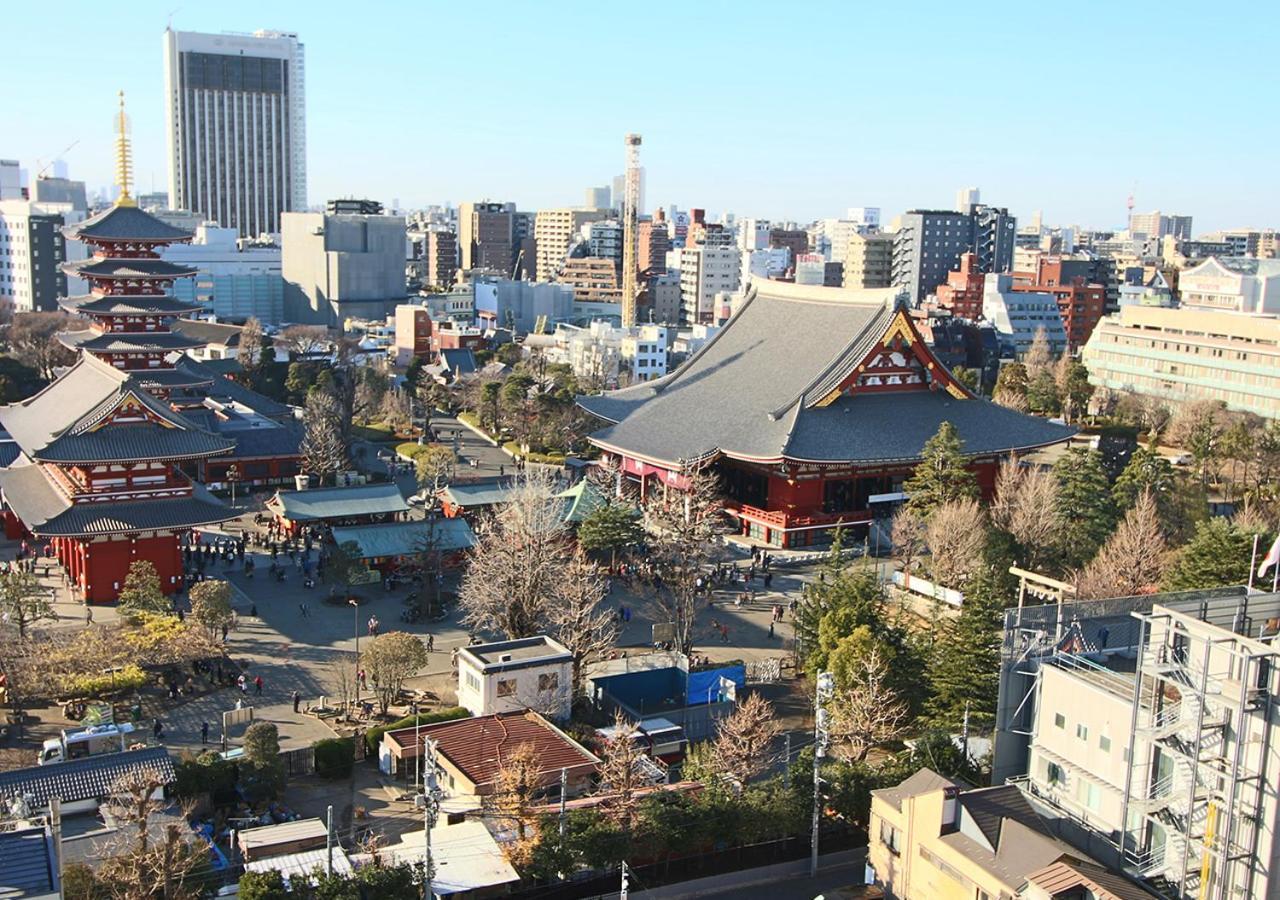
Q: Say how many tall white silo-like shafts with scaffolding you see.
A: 1